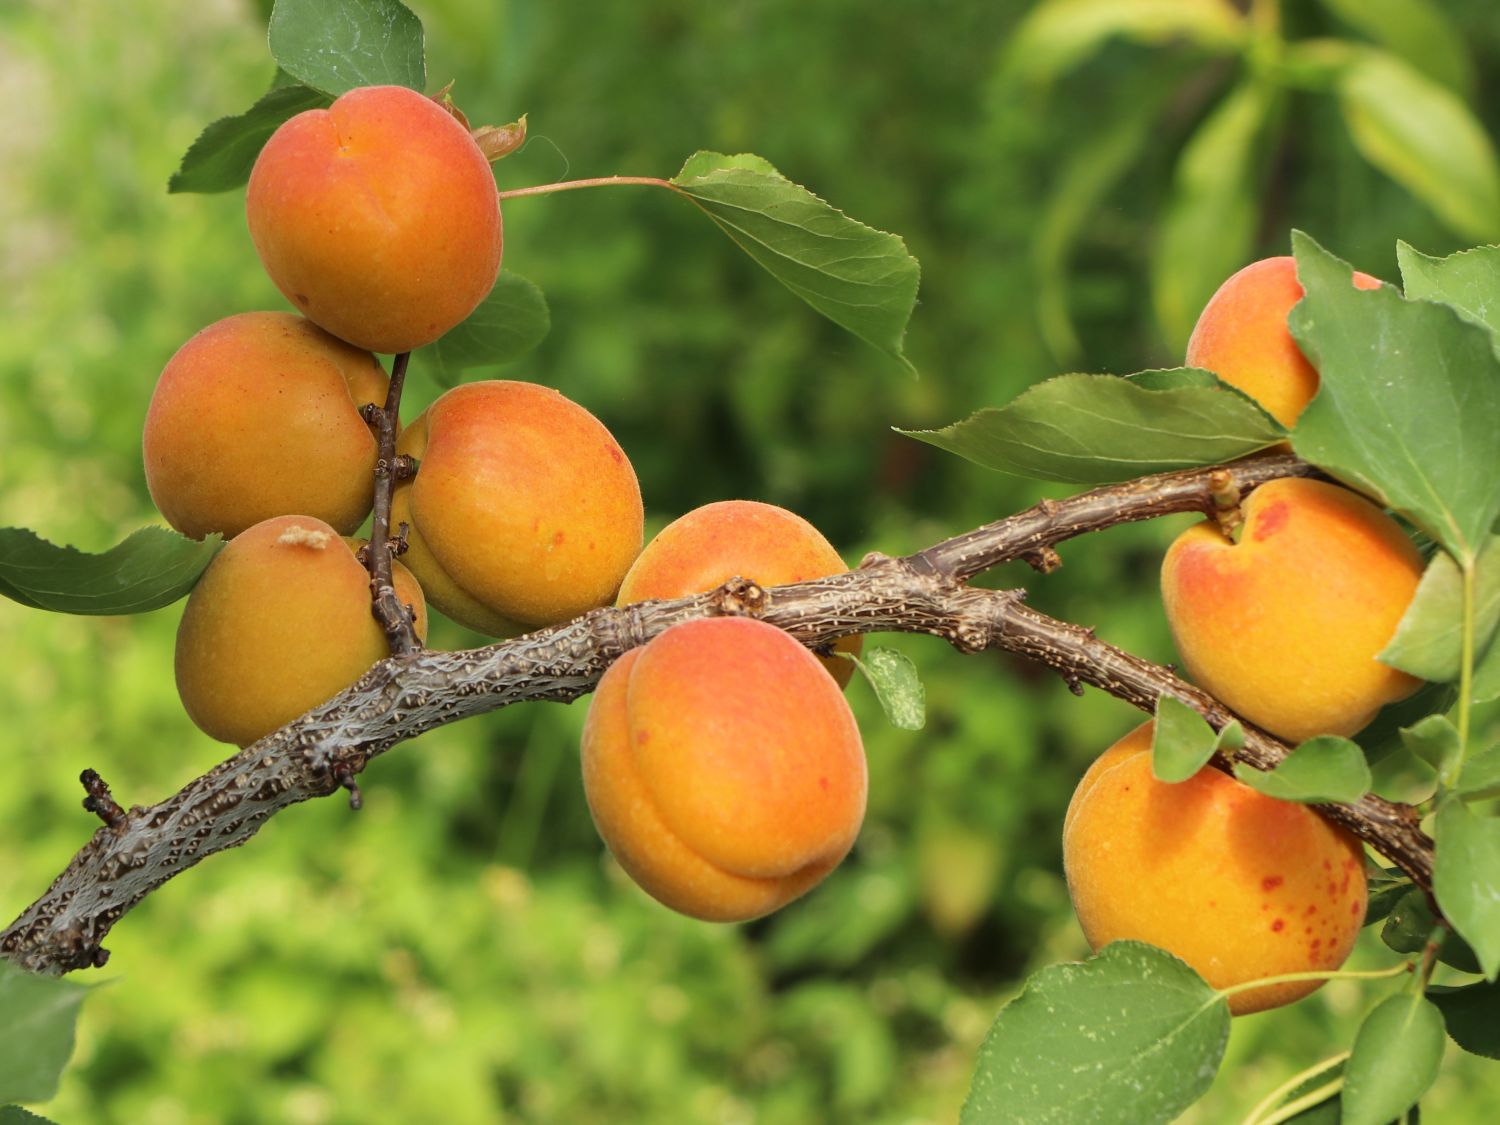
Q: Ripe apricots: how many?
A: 9